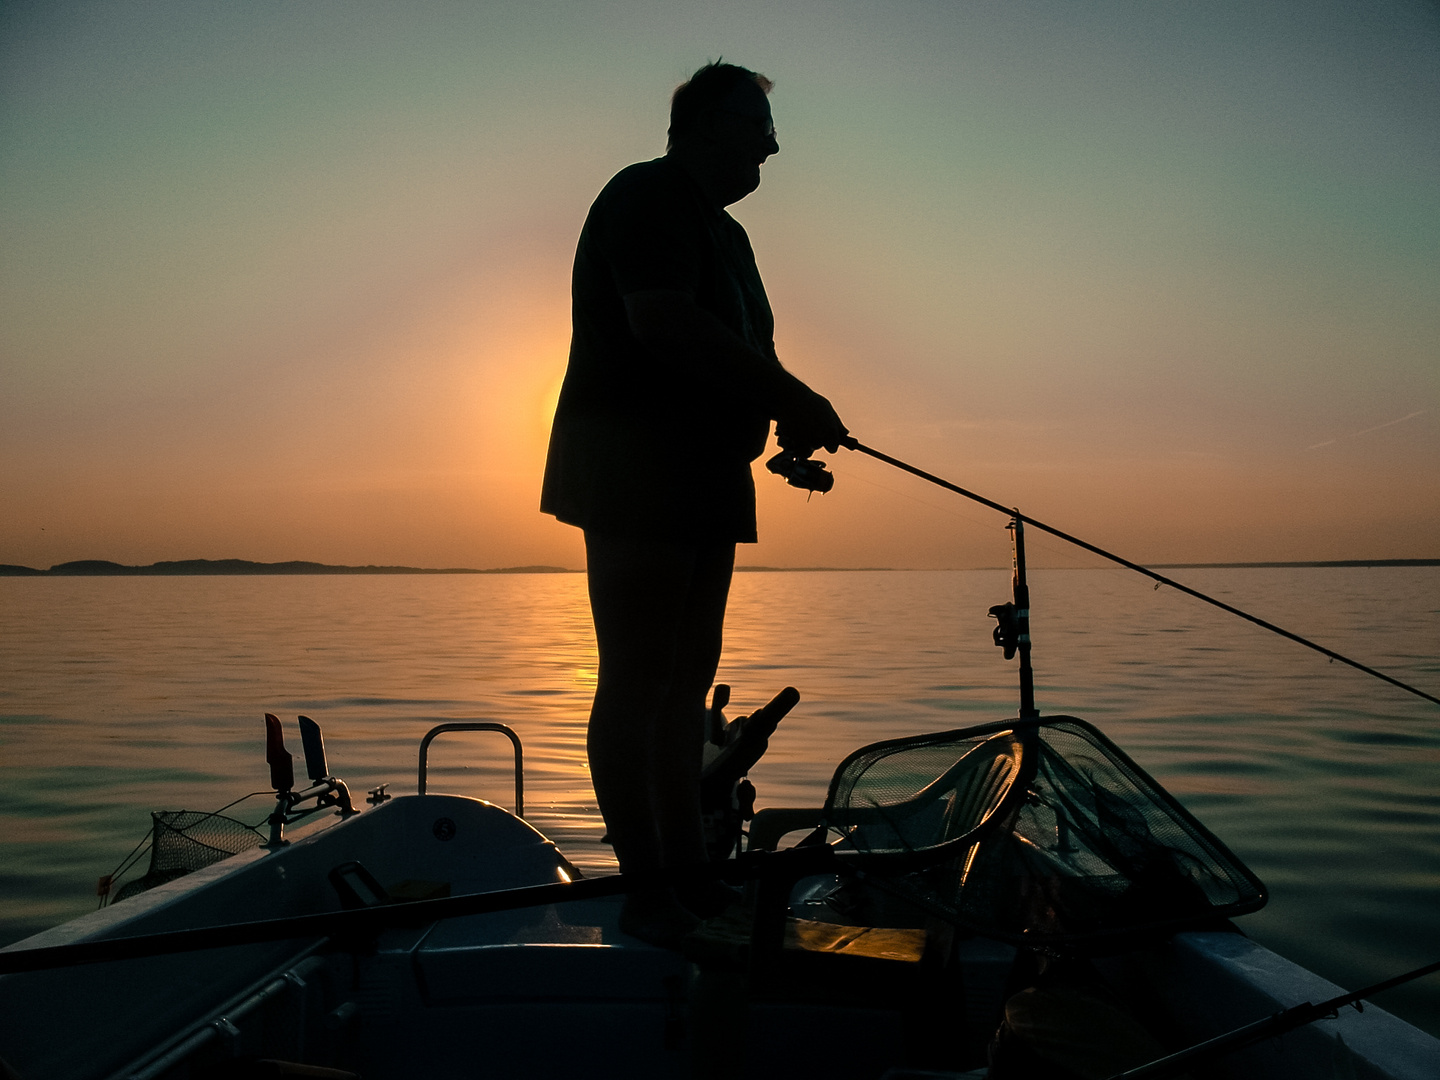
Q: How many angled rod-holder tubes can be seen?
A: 2